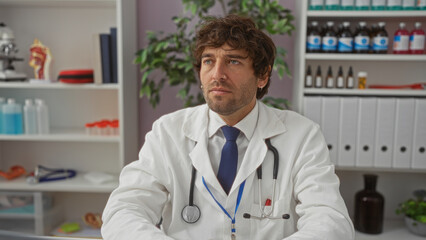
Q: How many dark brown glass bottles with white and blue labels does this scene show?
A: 5